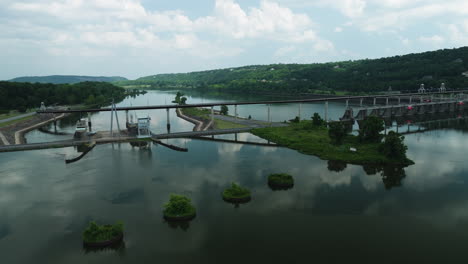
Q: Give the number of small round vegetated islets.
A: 4